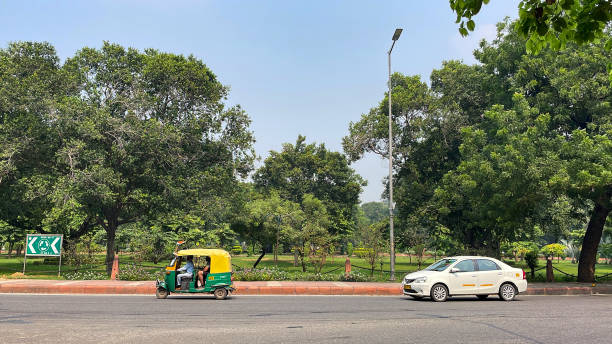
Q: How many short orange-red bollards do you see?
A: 3